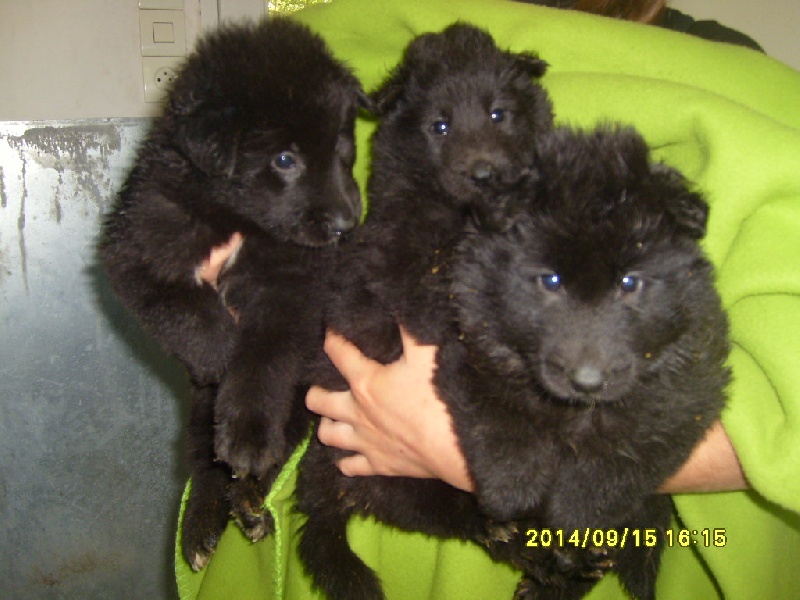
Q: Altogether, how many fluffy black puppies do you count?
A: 3